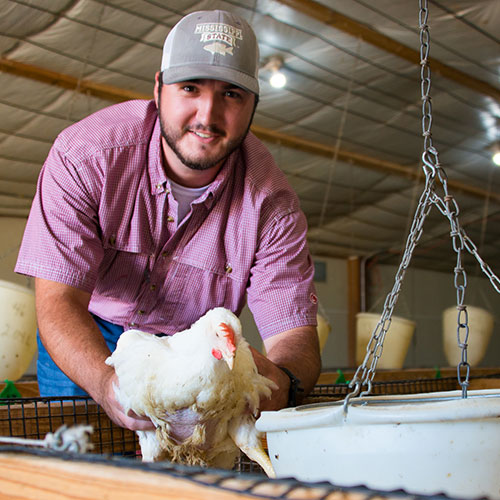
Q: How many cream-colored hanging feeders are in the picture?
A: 4